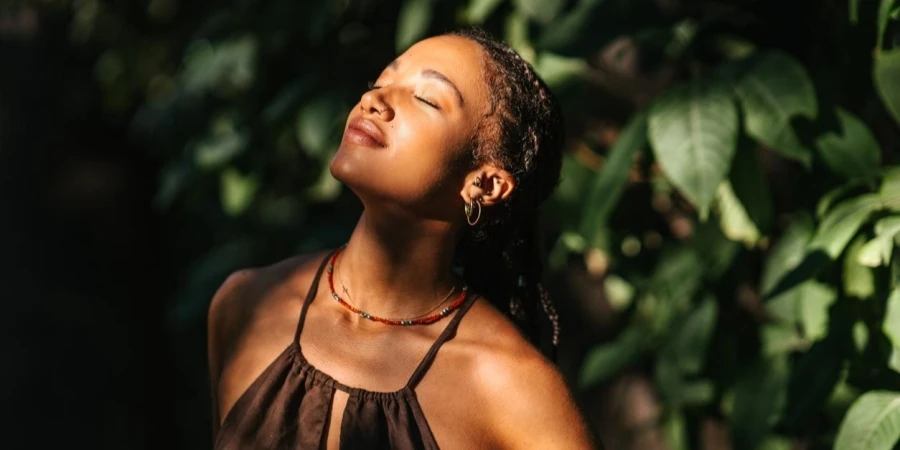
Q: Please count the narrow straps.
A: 2